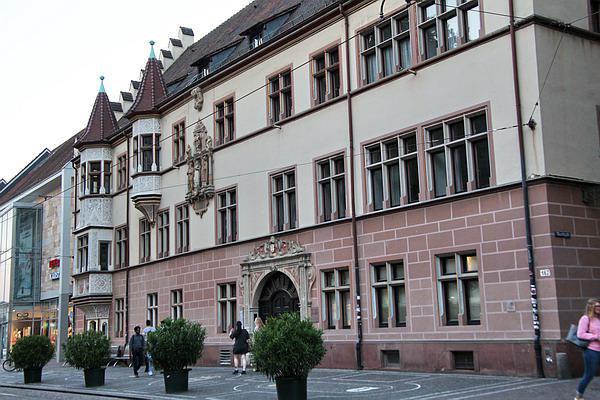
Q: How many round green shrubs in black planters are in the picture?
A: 4